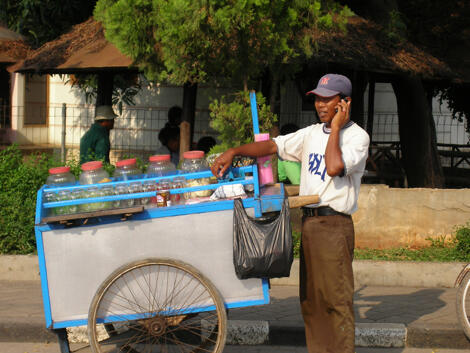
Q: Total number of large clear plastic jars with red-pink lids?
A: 5